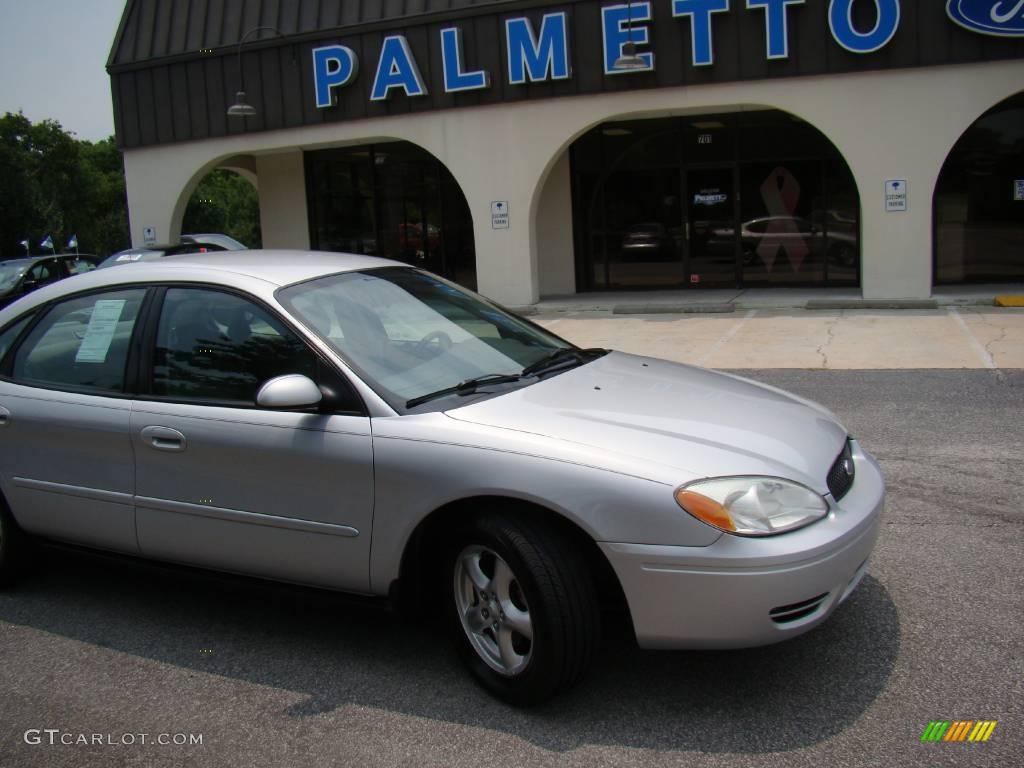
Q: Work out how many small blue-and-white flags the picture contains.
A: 3